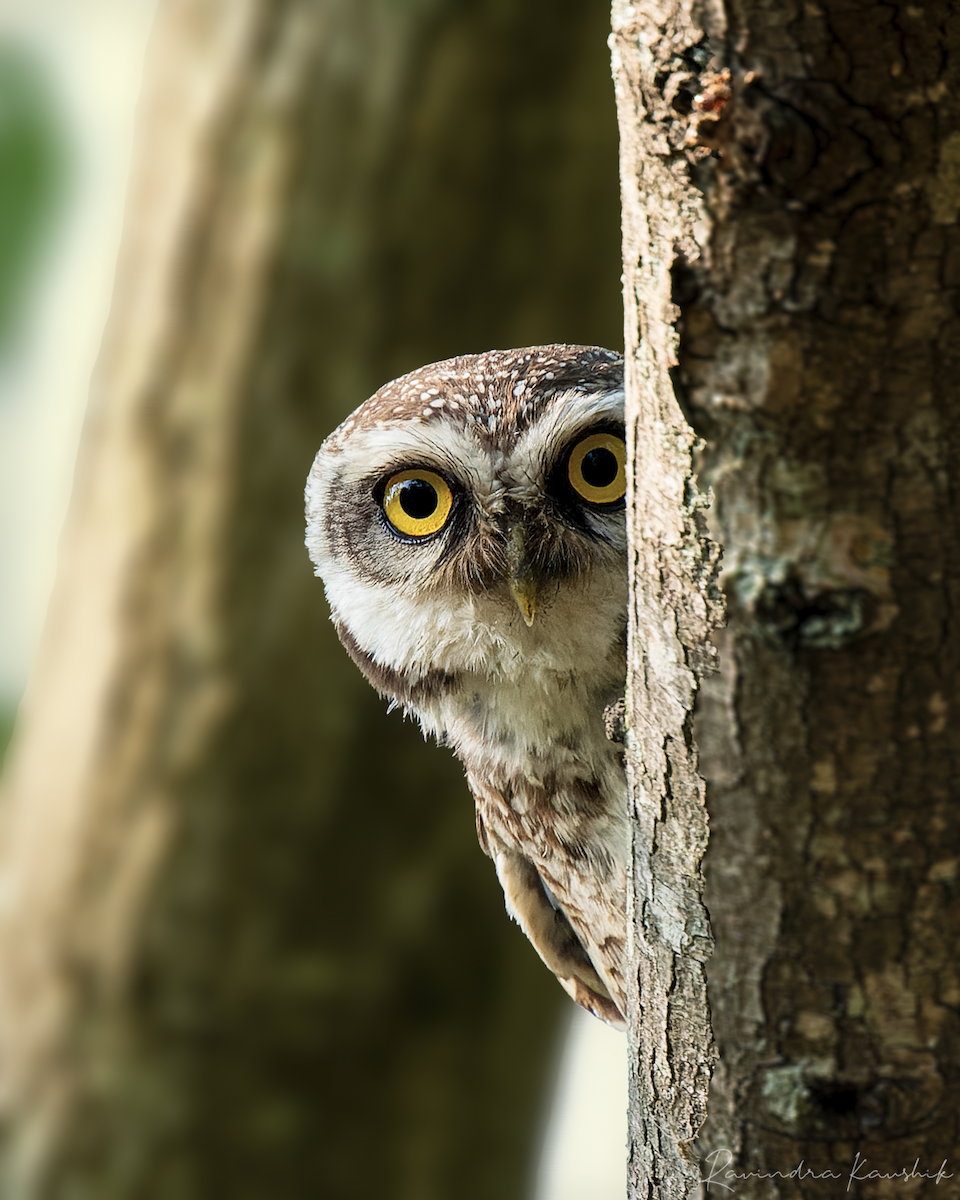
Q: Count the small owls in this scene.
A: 1